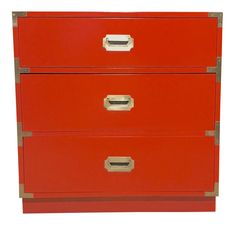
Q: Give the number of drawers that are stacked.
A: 3